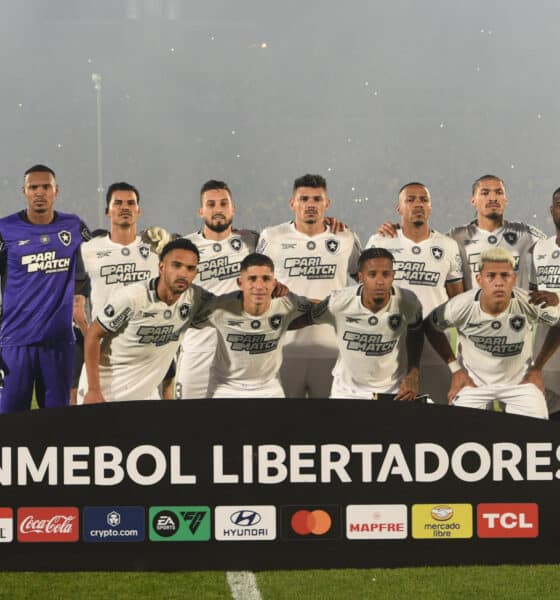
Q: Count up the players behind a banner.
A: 11